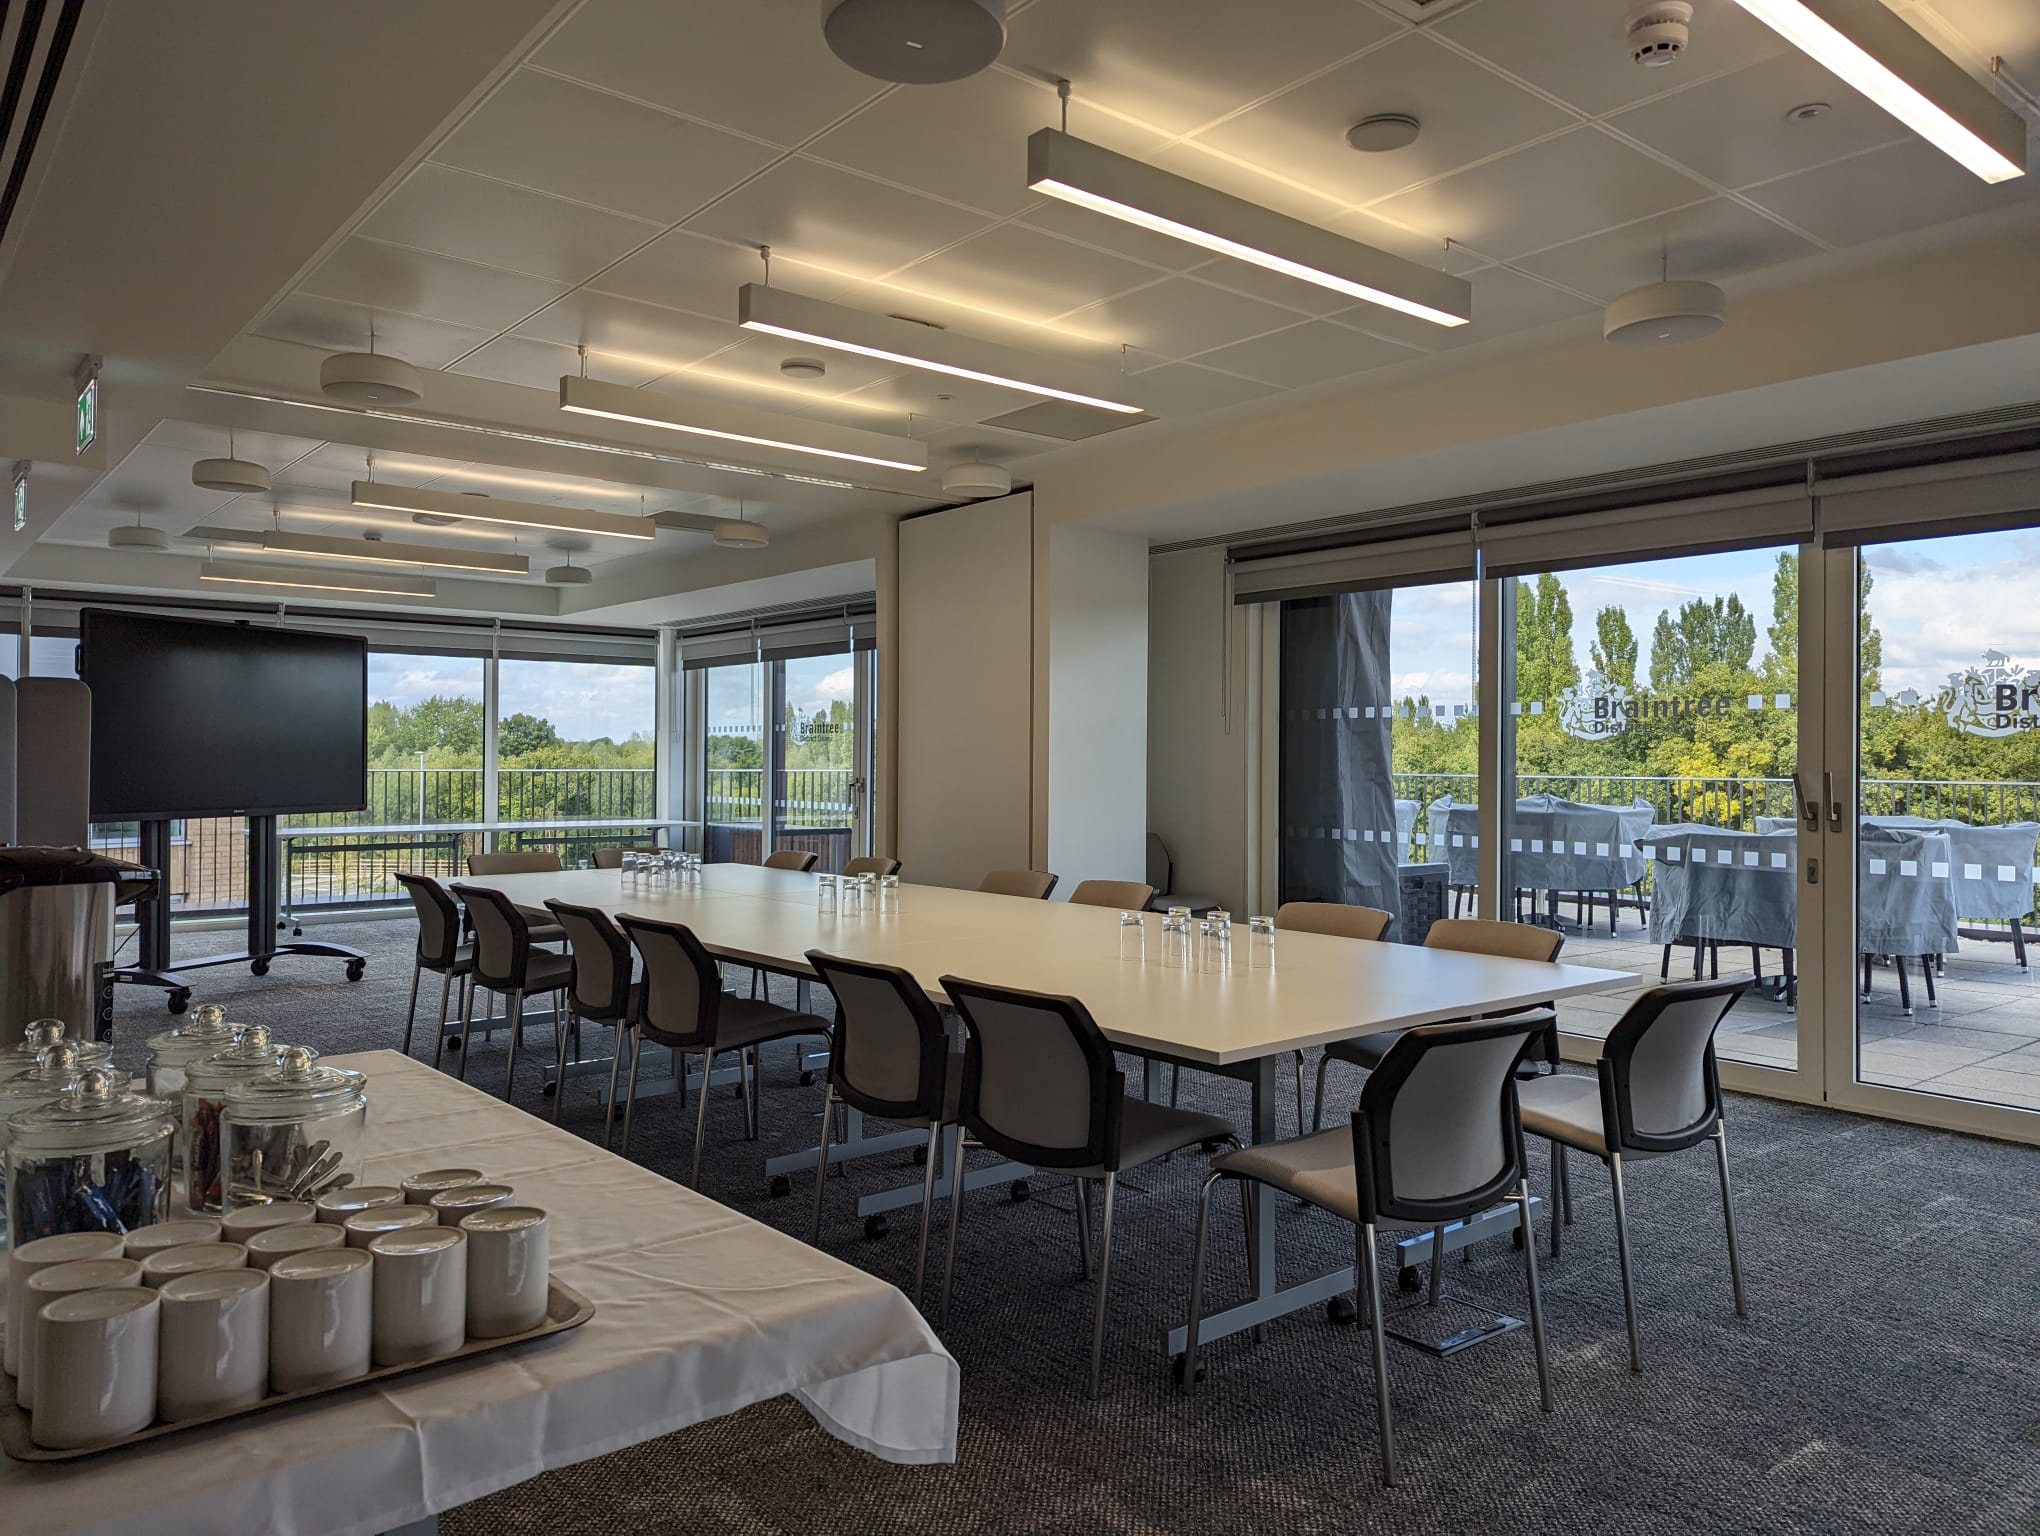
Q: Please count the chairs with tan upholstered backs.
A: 8